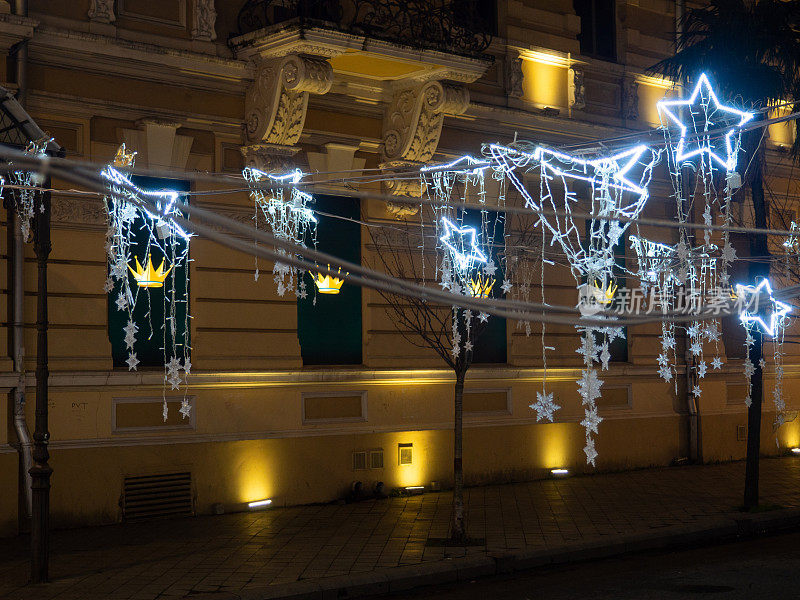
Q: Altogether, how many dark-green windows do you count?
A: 4